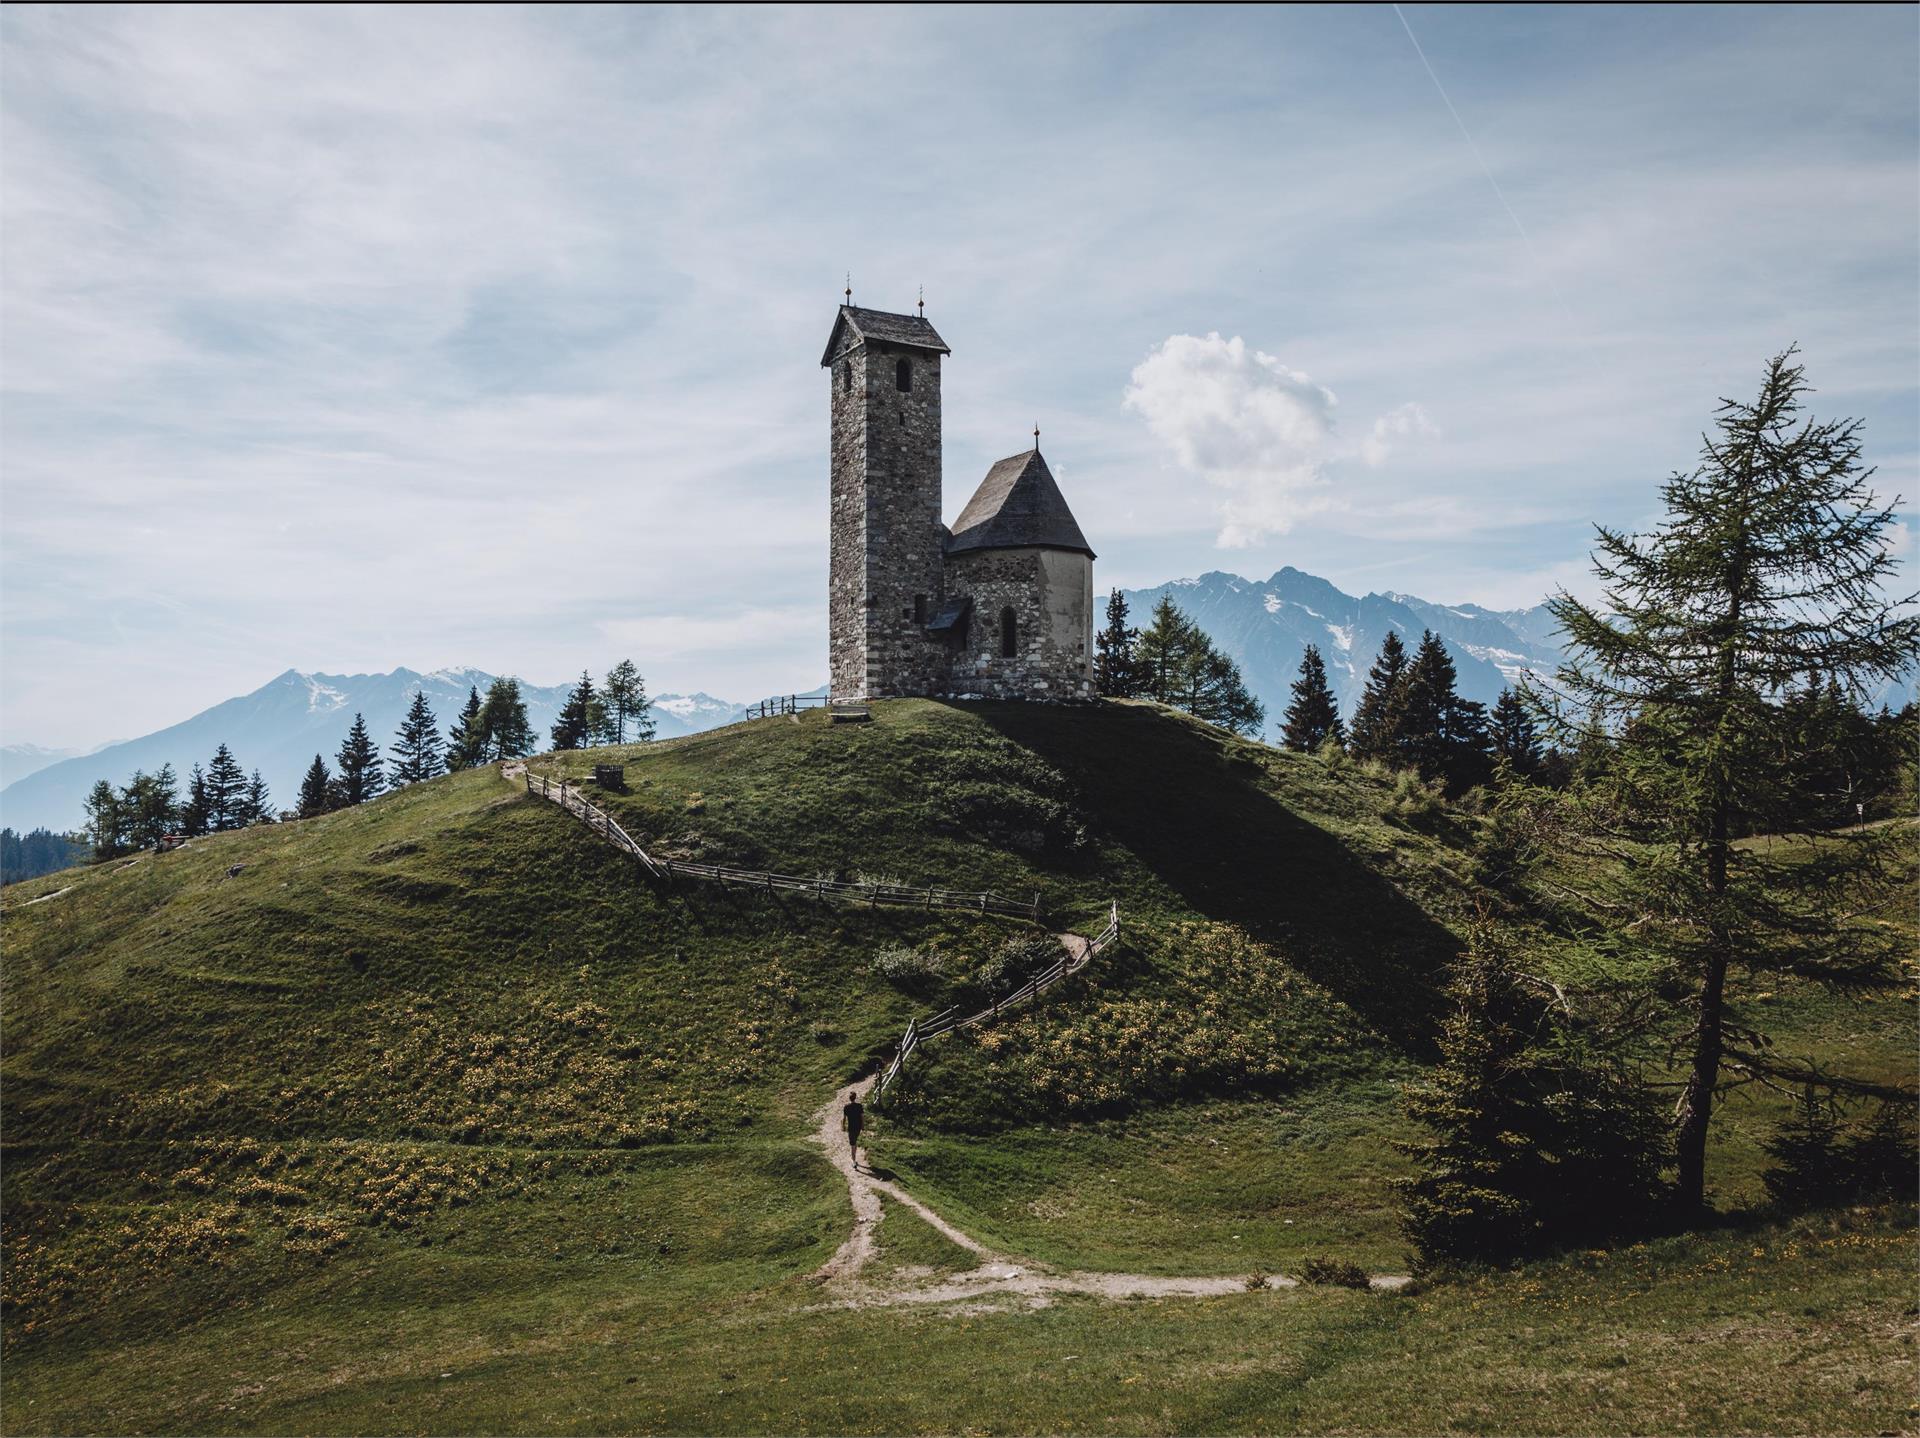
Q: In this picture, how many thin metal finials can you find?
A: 3